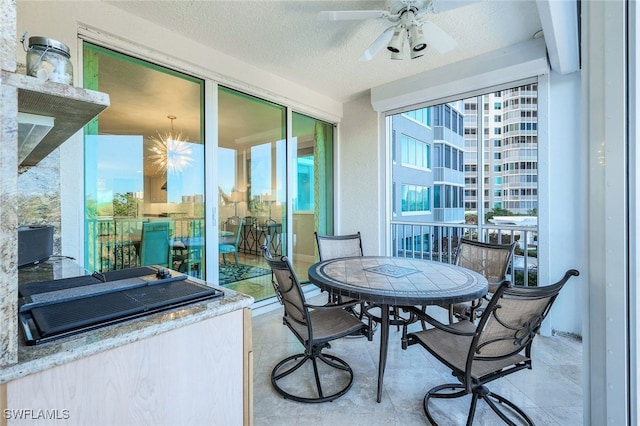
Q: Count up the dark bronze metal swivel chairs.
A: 4